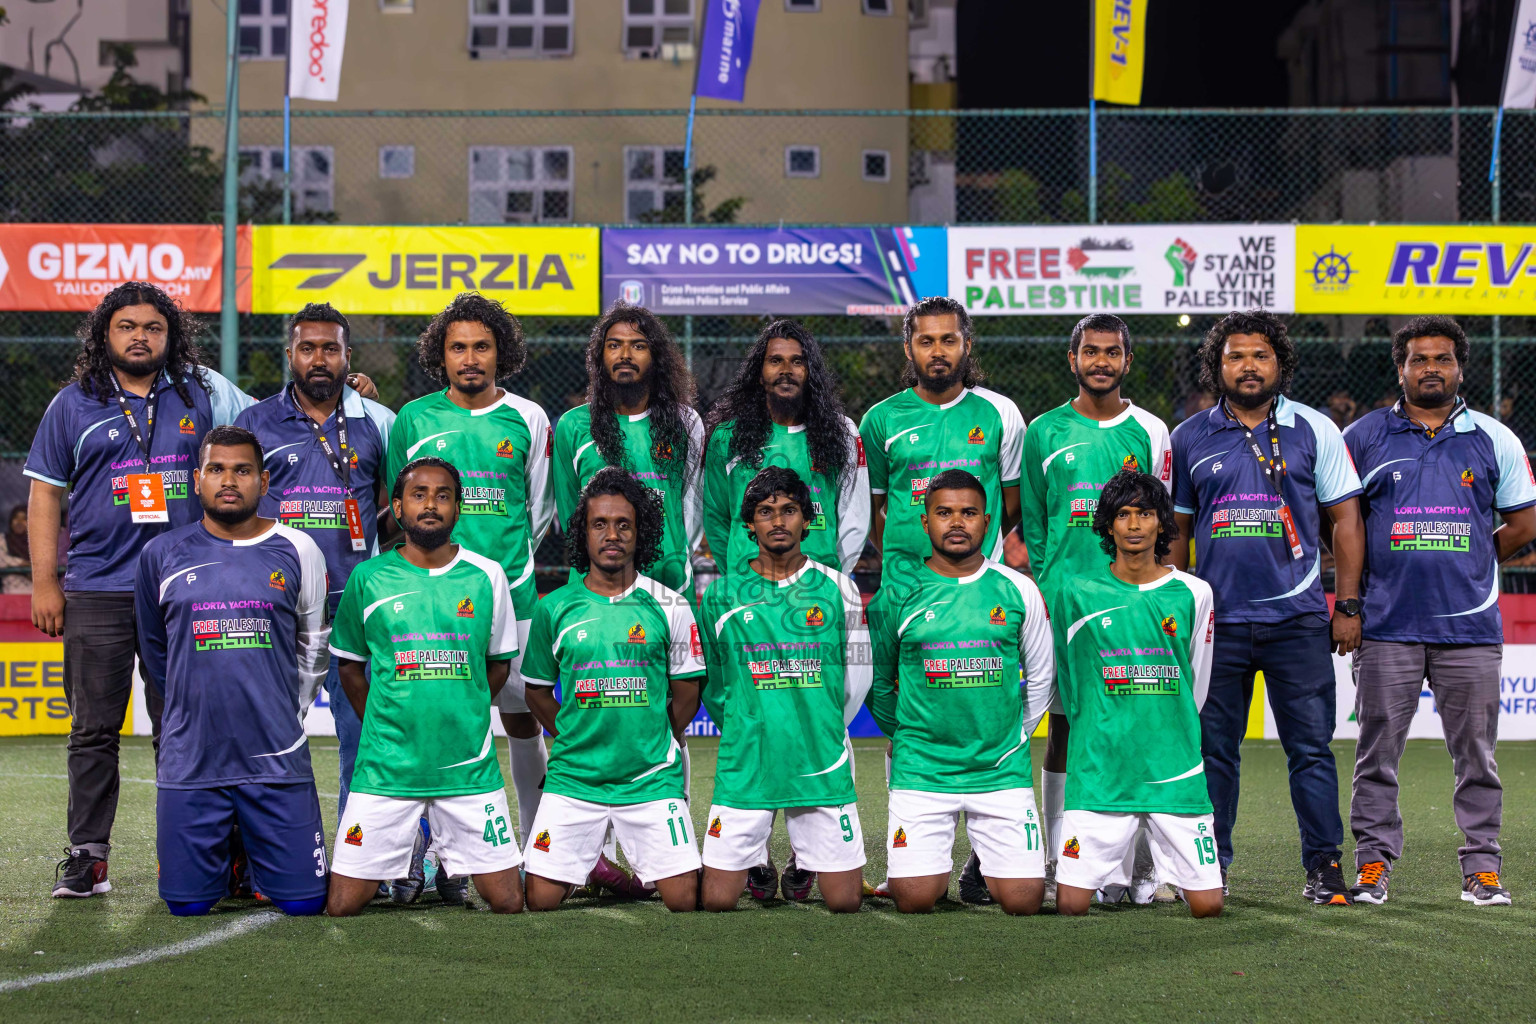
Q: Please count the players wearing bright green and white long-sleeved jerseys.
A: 7